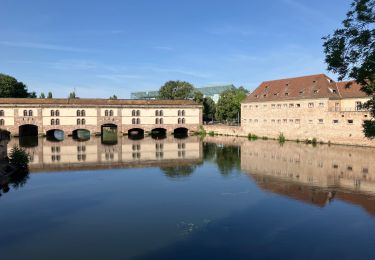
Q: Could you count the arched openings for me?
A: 8